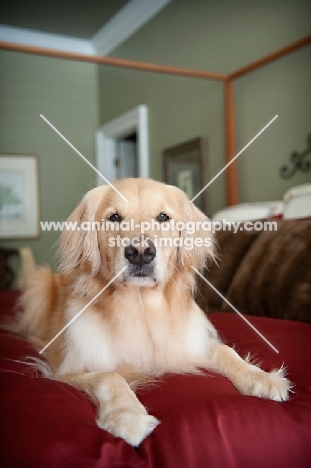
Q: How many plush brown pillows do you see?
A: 2